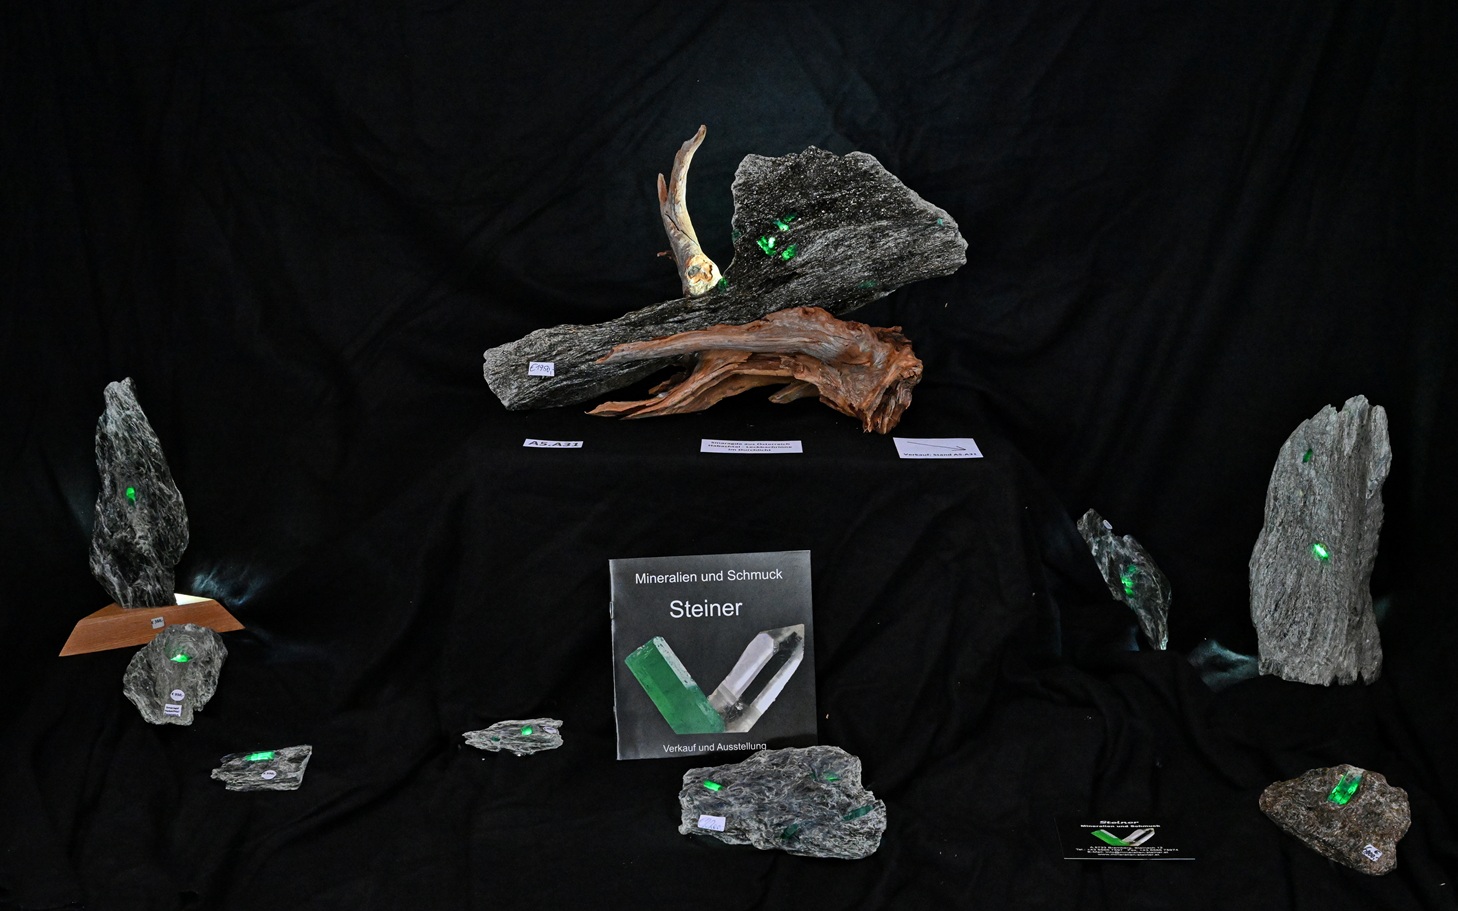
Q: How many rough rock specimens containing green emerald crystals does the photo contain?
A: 9